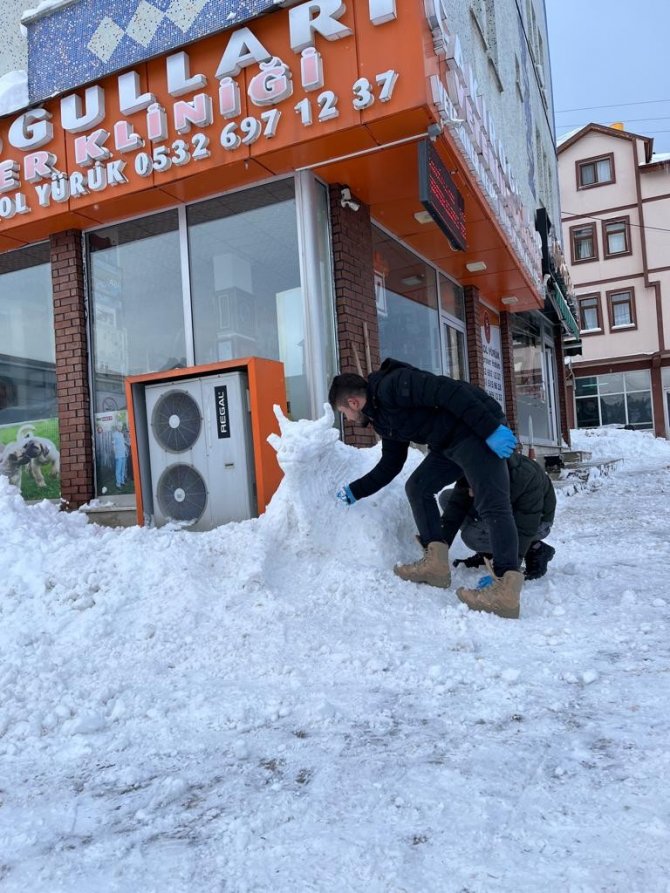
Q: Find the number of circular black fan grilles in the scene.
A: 2